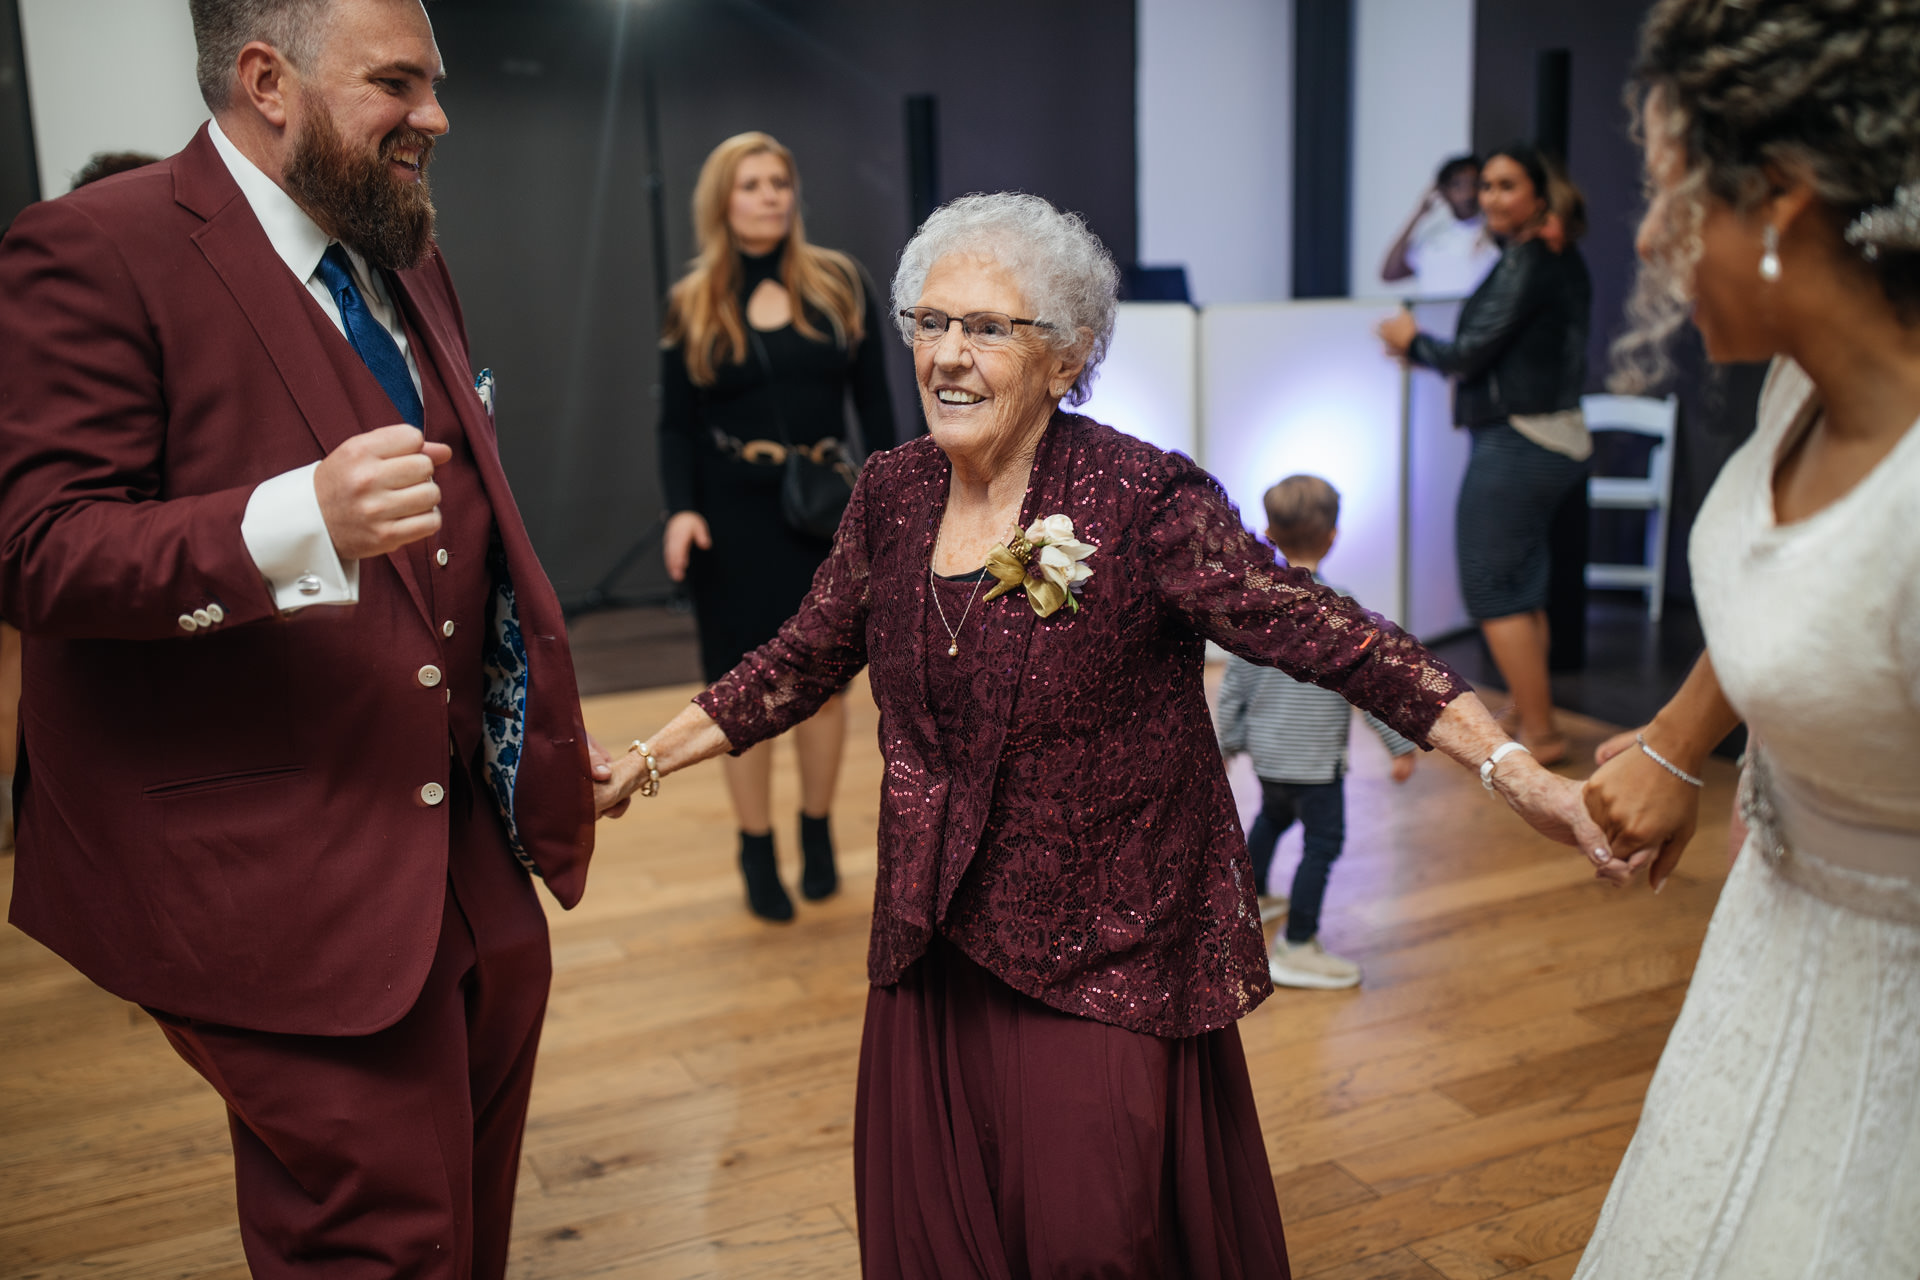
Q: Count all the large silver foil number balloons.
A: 0